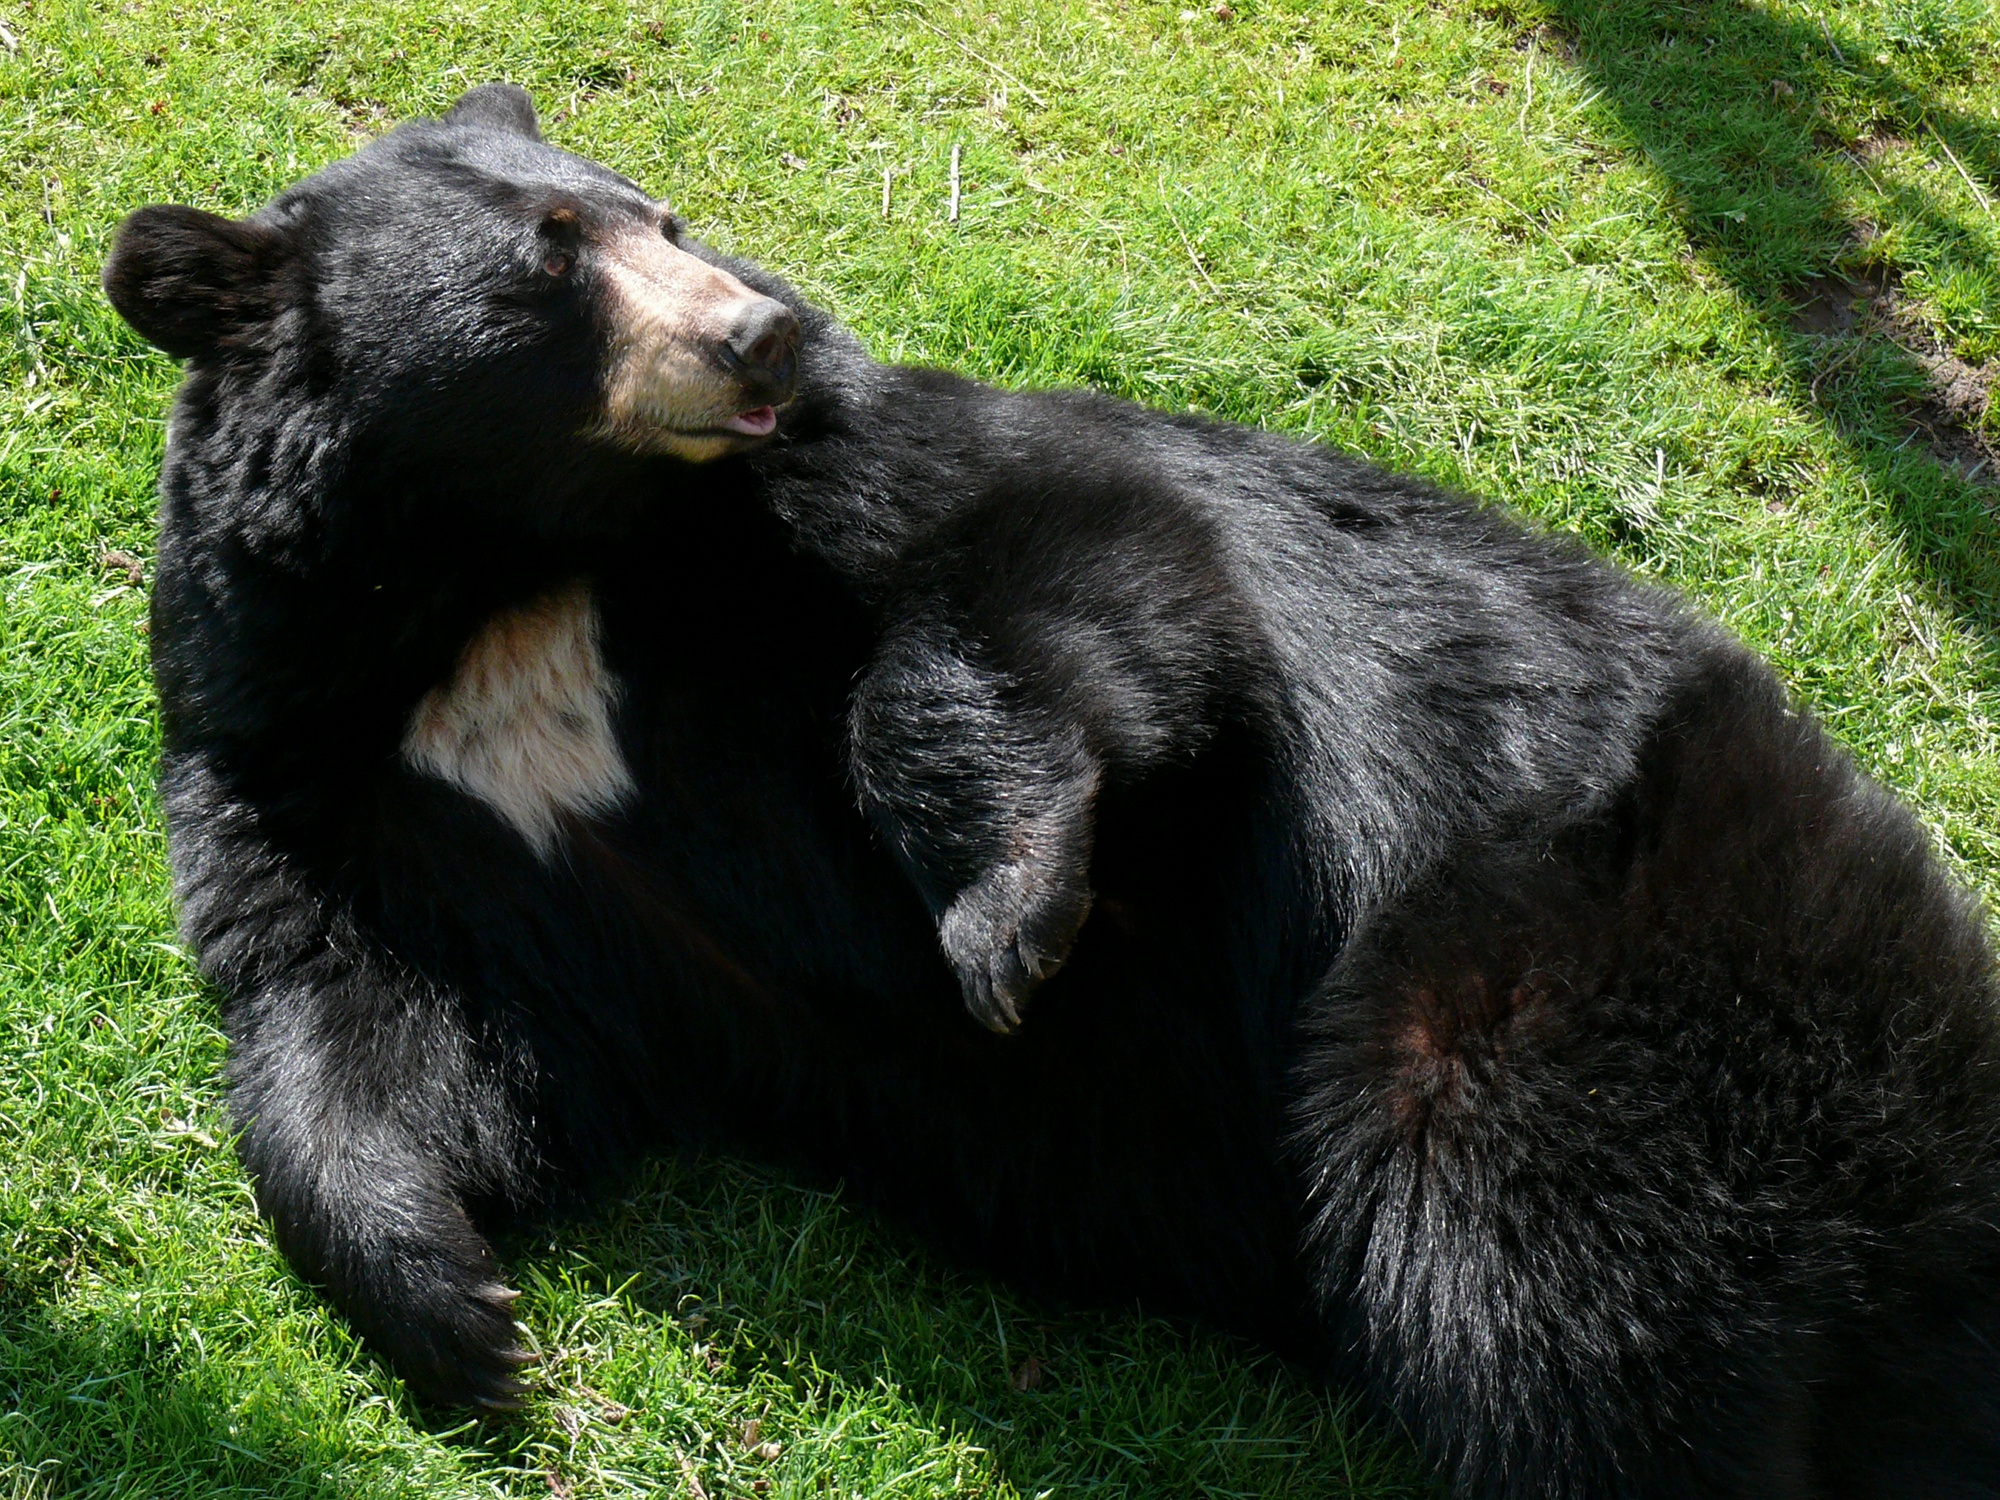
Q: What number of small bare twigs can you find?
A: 2